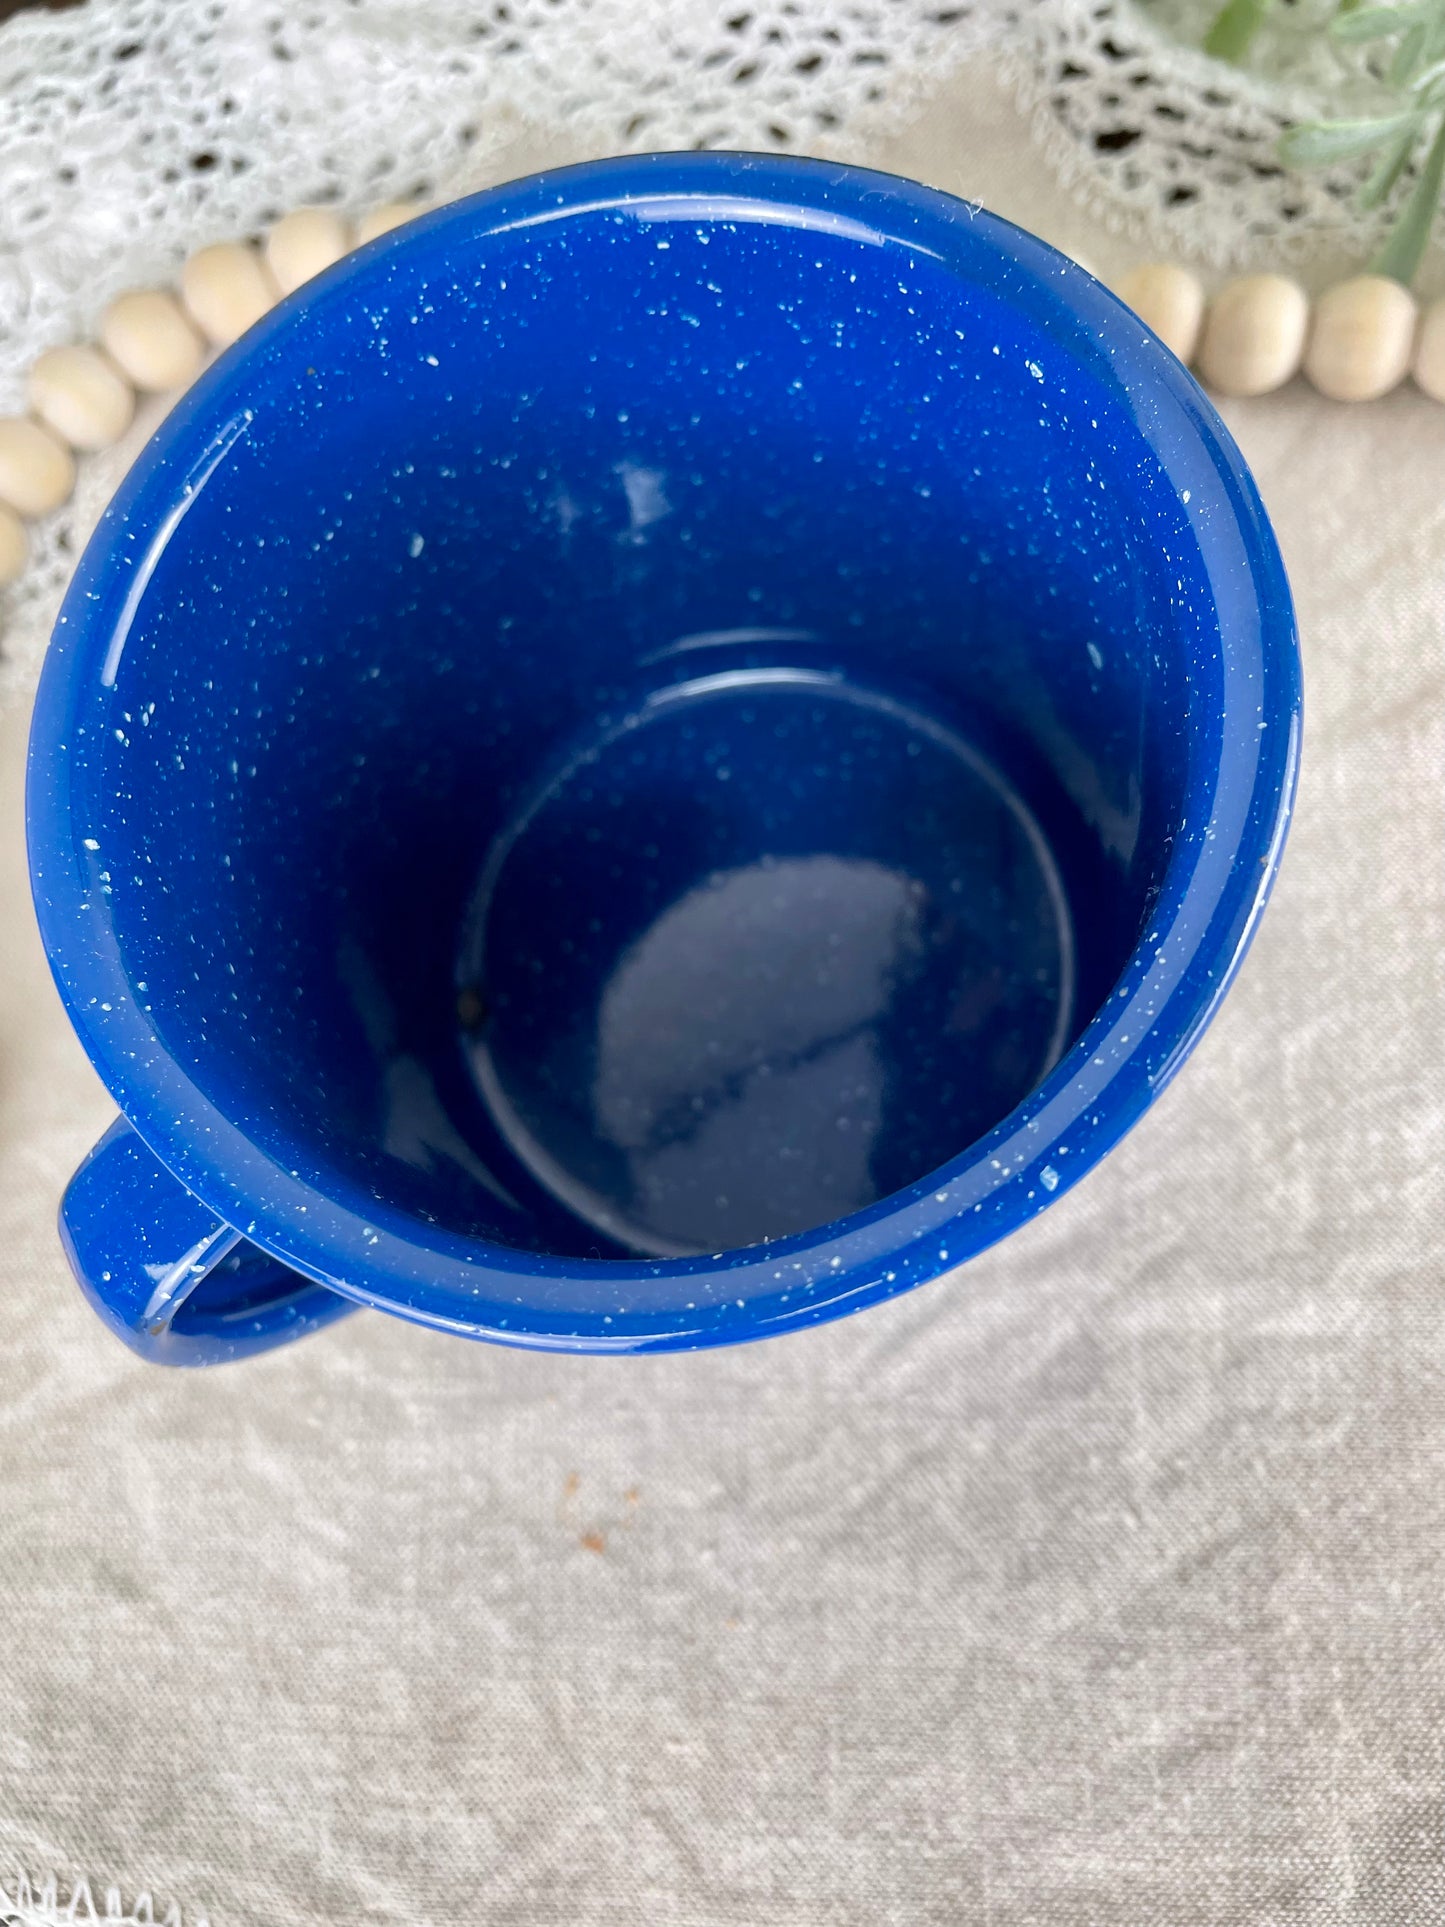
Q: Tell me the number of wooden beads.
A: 11